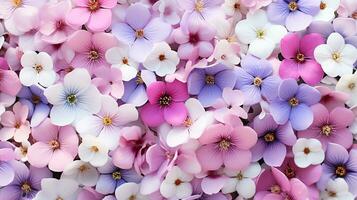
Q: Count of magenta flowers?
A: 2